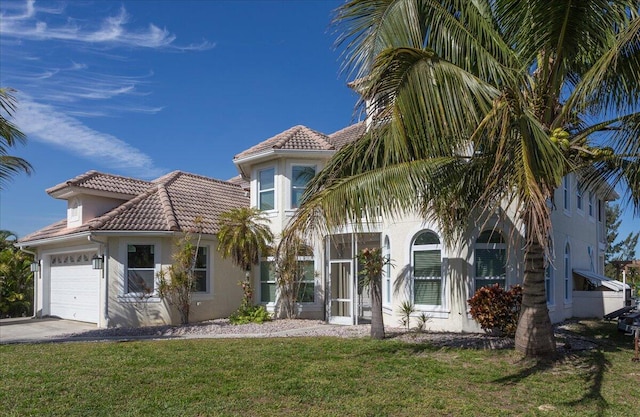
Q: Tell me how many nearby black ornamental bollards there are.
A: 0